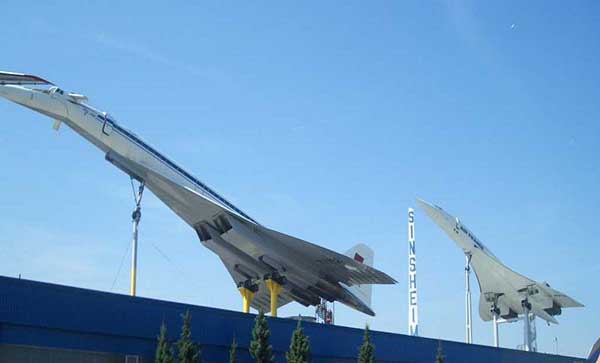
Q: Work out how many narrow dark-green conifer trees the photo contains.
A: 7